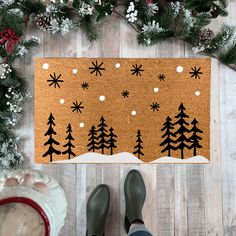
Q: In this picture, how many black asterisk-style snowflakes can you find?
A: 9